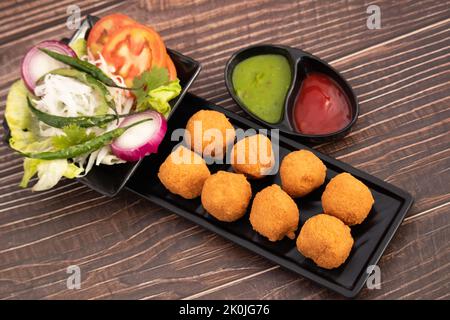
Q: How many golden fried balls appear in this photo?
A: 8